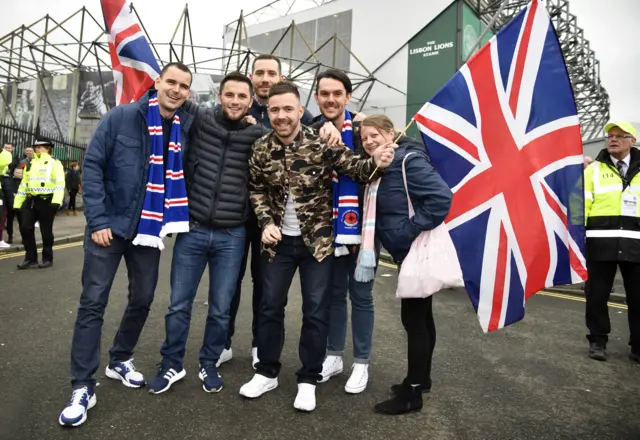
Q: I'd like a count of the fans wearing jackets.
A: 6